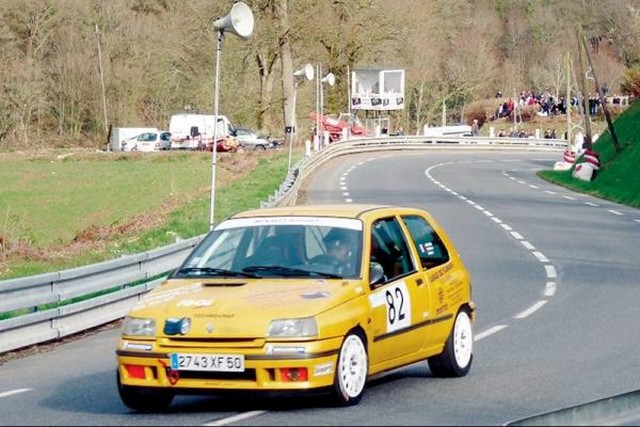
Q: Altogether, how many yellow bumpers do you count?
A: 1